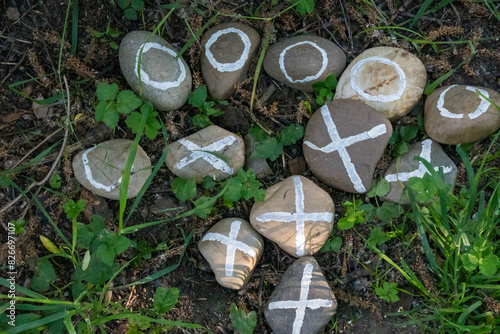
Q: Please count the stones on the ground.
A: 12